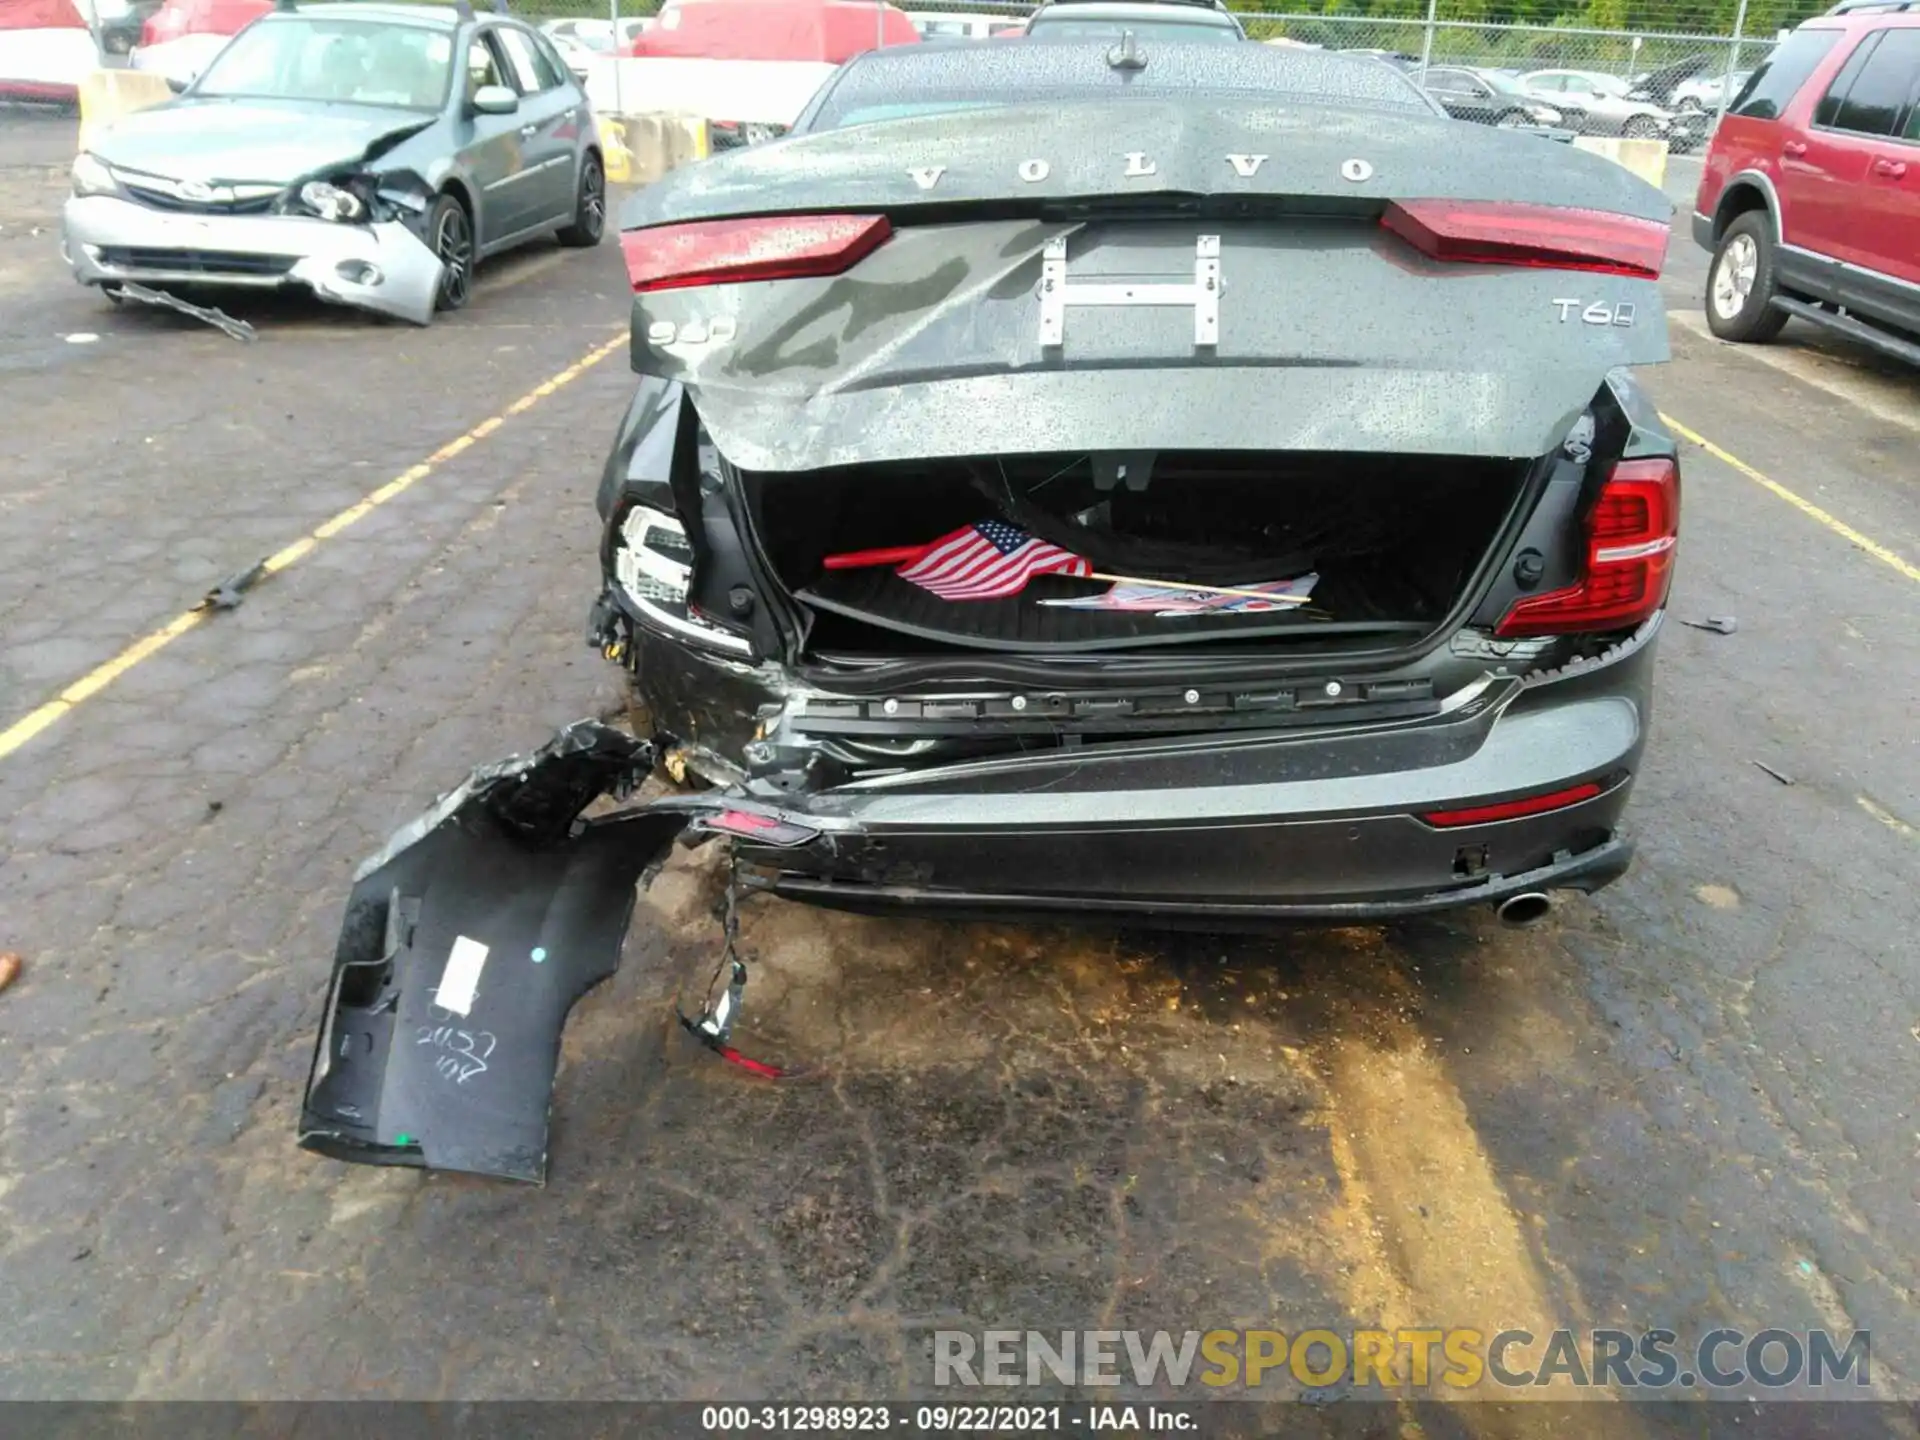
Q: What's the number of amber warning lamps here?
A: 0